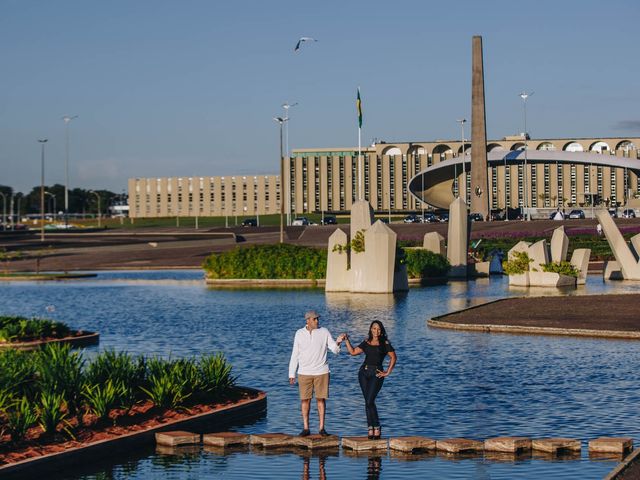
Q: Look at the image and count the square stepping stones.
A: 10